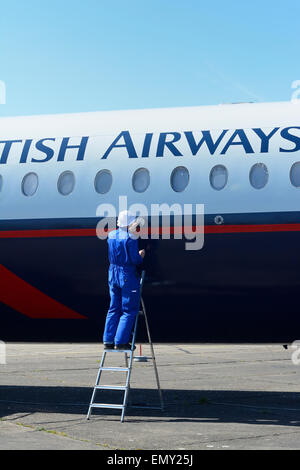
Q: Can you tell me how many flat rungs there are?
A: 4